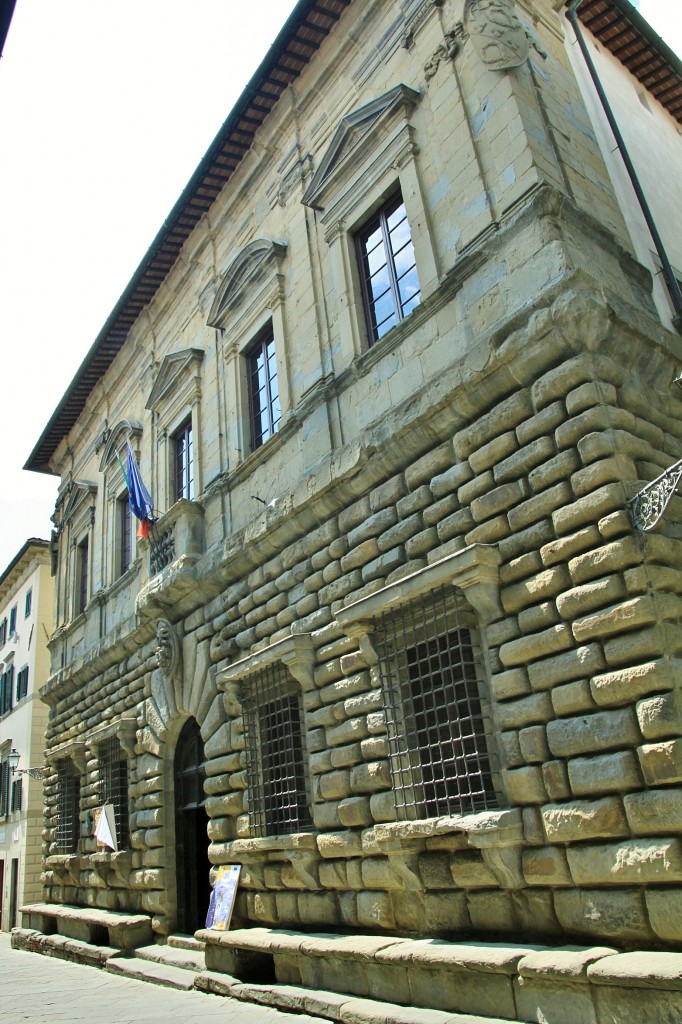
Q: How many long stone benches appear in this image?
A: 2